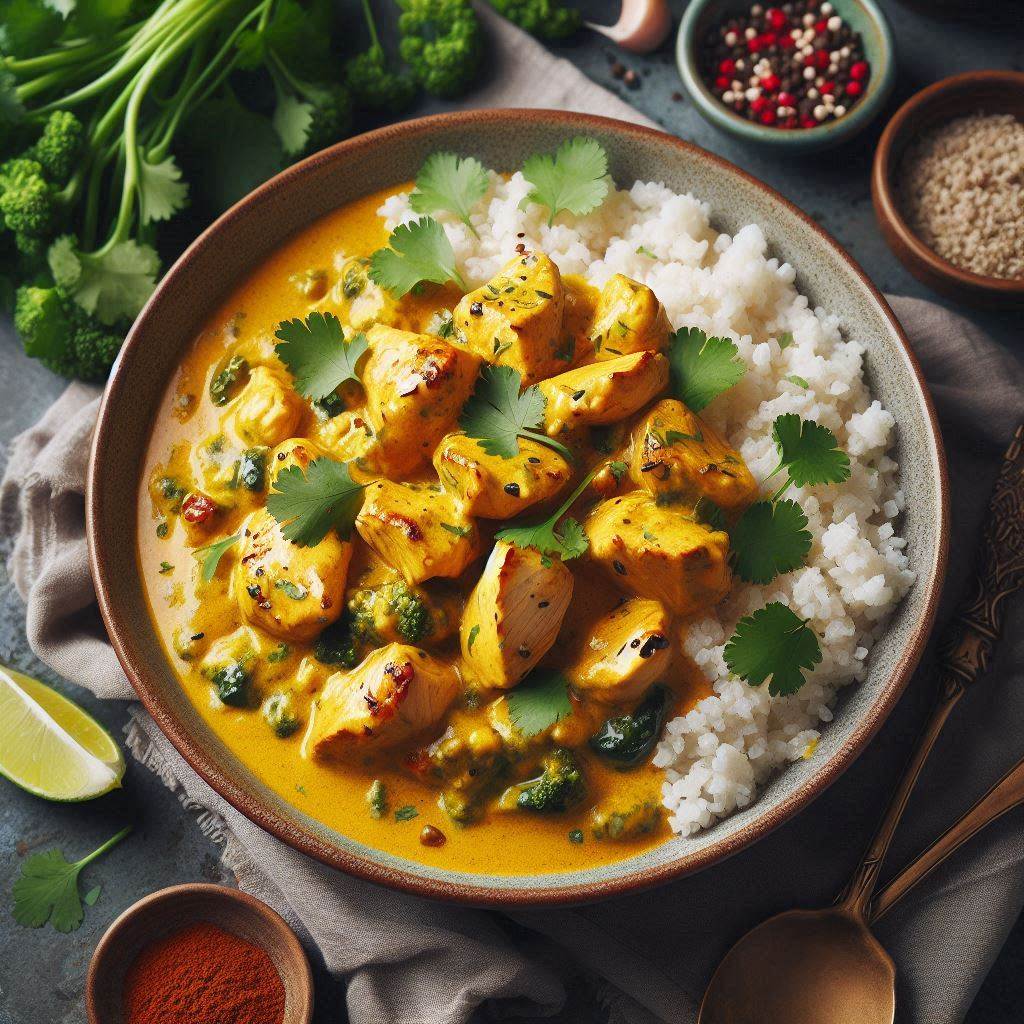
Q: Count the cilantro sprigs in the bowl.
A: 12